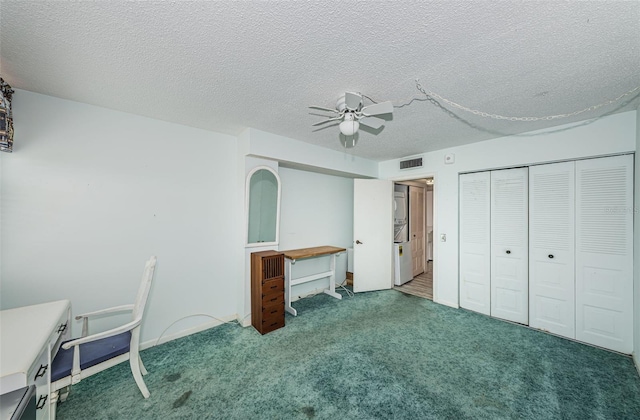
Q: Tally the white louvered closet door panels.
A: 4